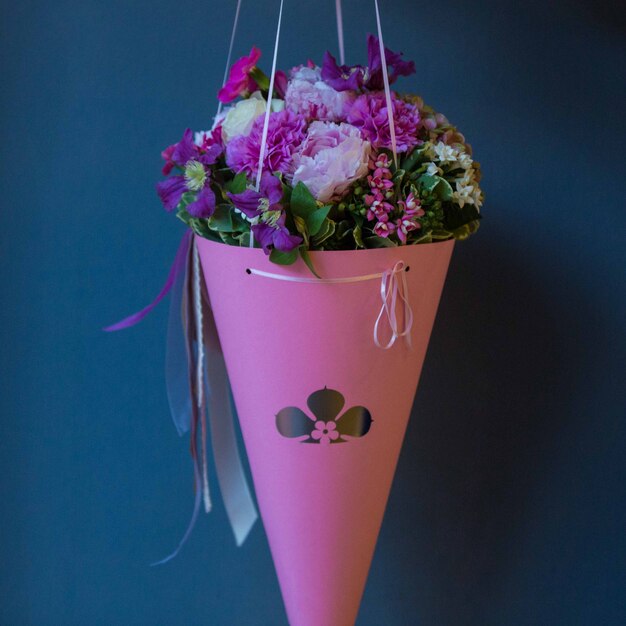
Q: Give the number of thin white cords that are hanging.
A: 4